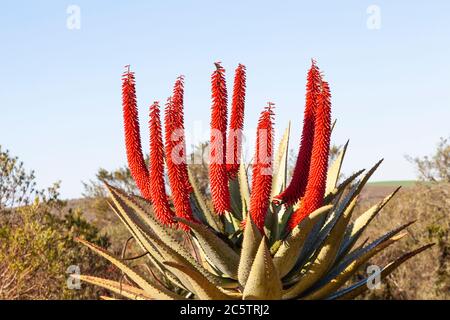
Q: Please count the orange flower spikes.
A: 9